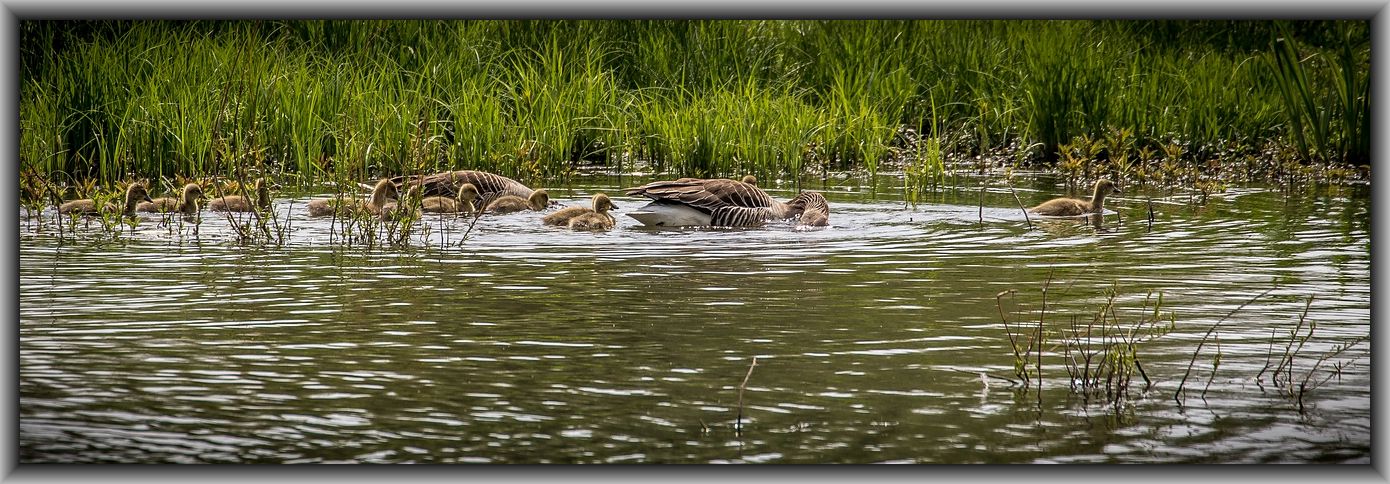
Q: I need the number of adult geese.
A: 2